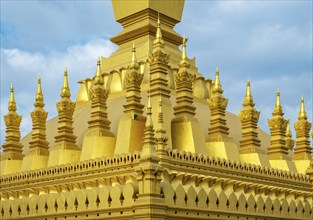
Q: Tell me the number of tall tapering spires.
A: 11